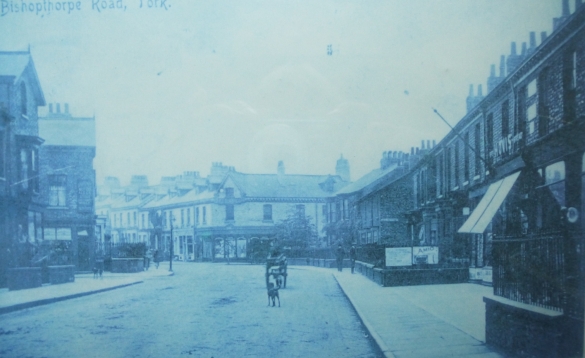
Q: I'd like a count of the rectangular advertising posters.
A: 2